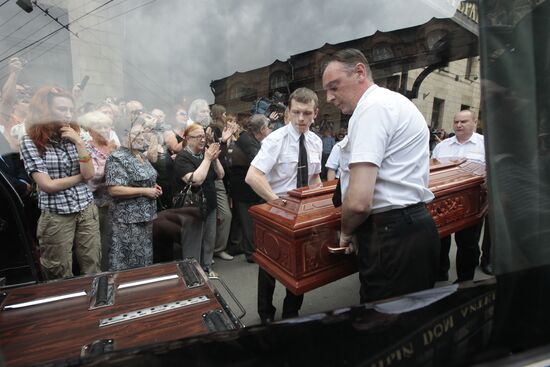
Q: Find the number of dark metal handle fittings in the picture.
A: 4